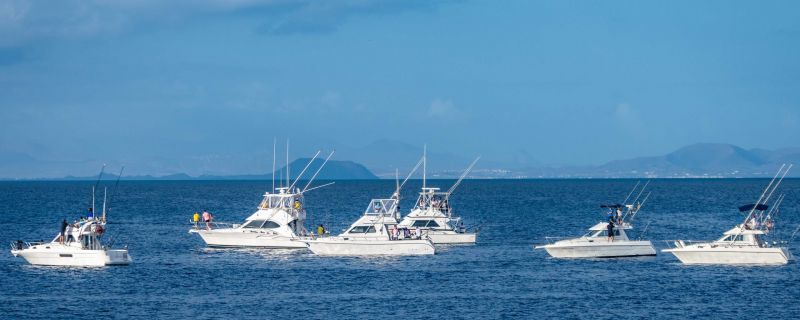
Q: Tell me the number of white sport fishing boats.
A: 6